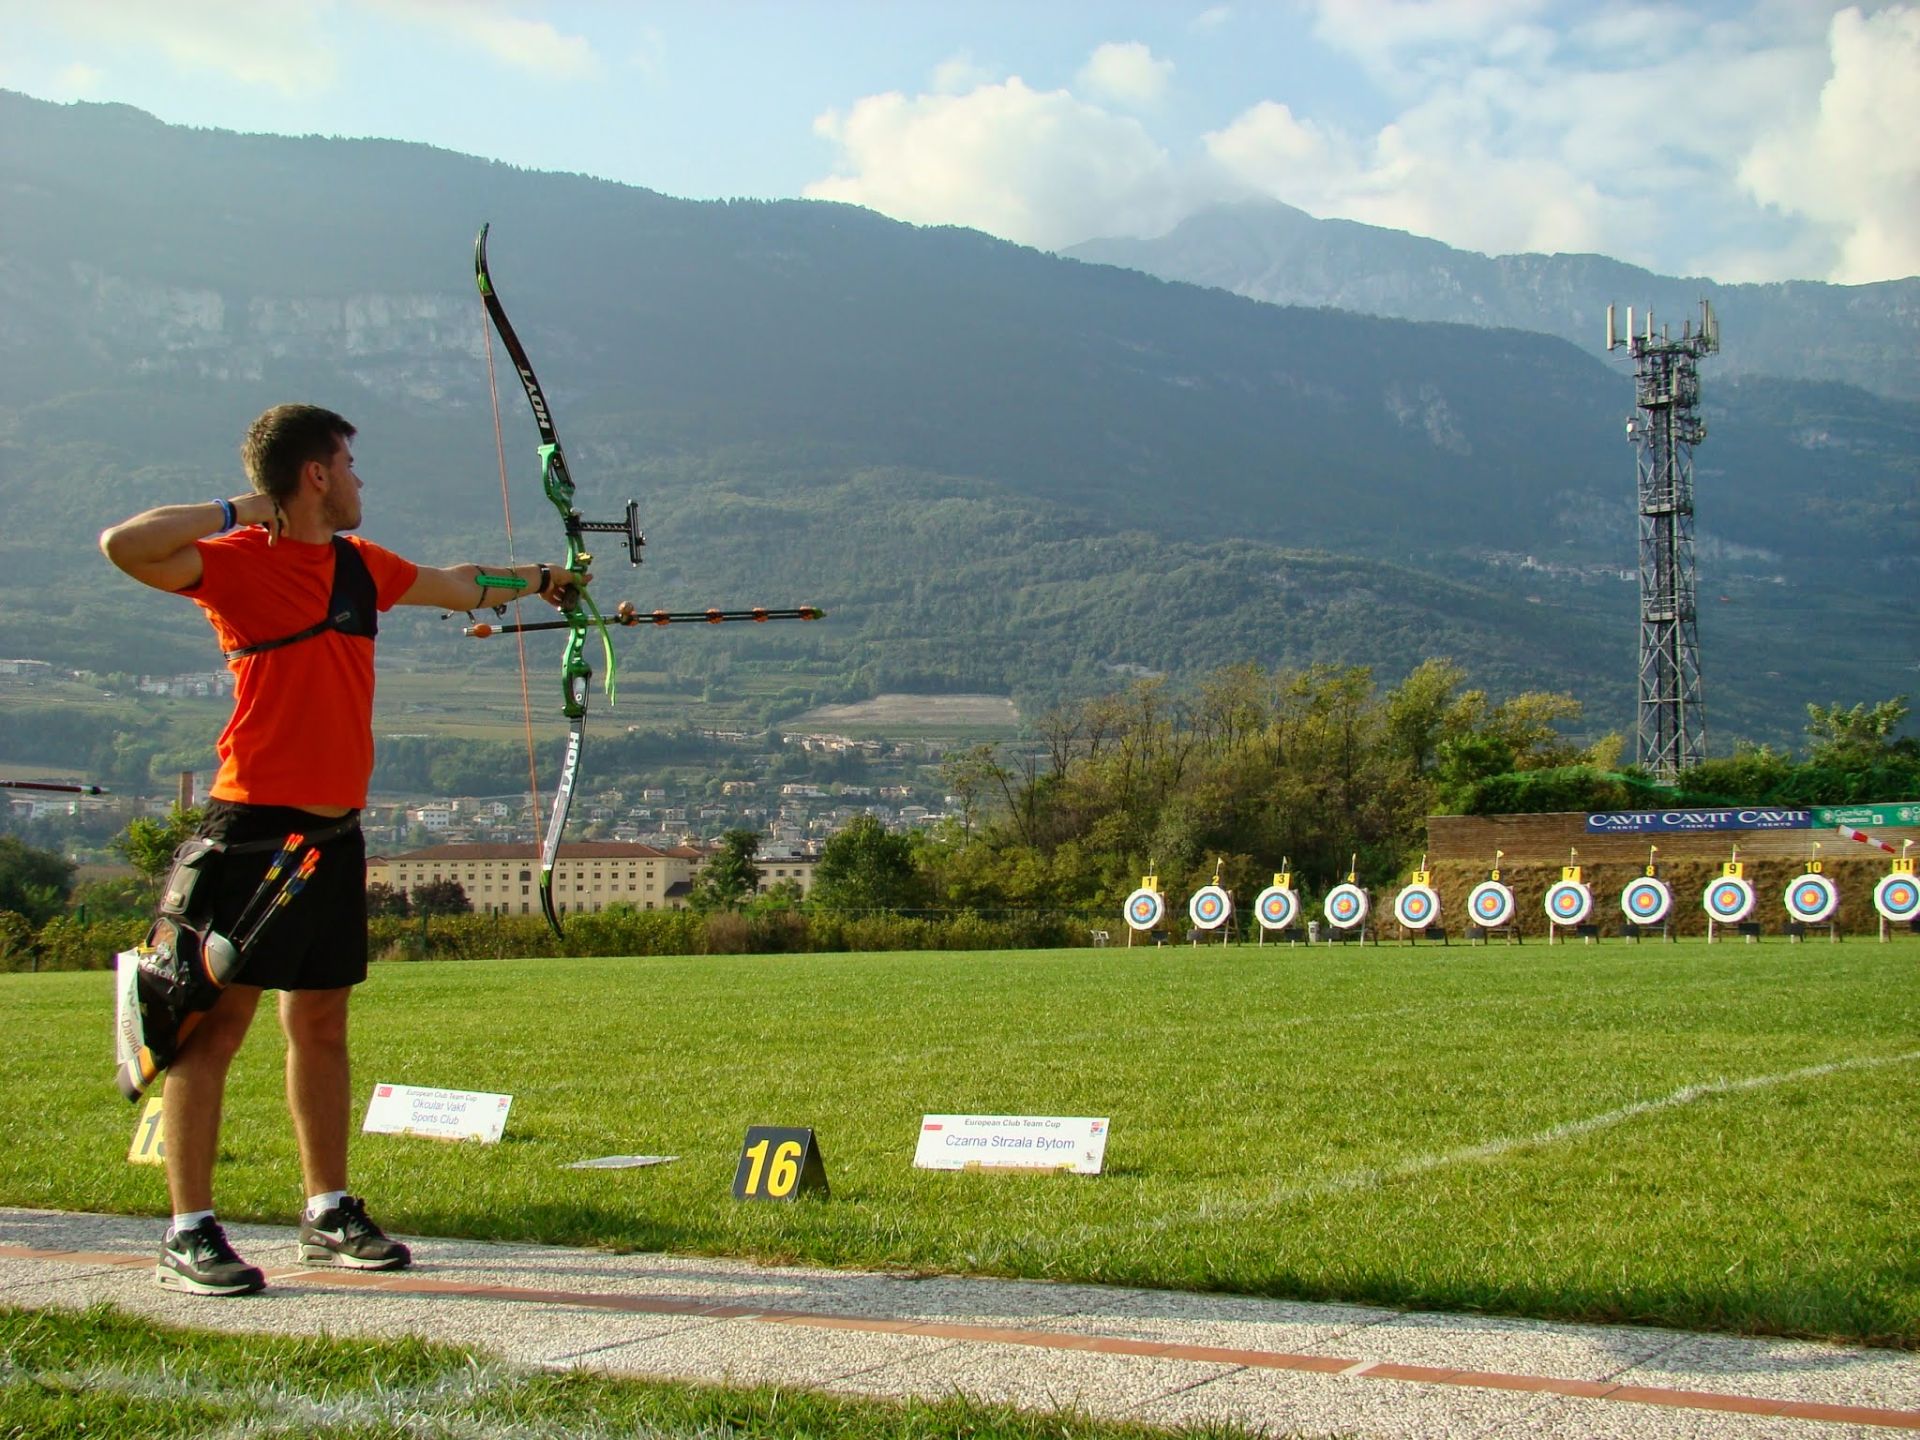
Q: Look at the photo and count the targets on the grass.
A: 11